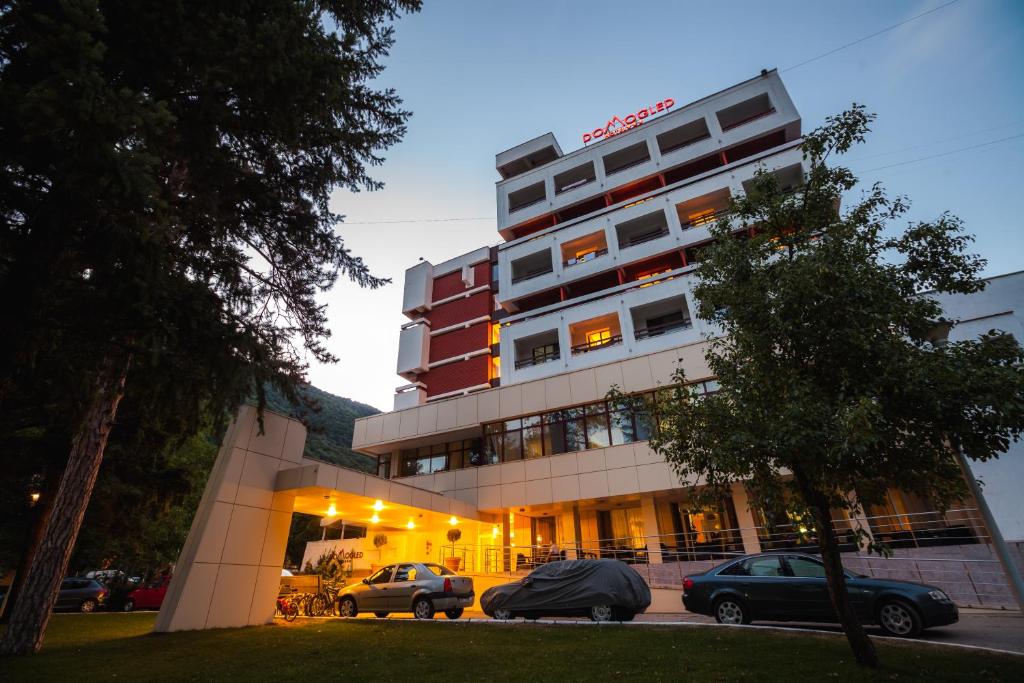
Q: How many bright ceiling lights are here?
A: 5